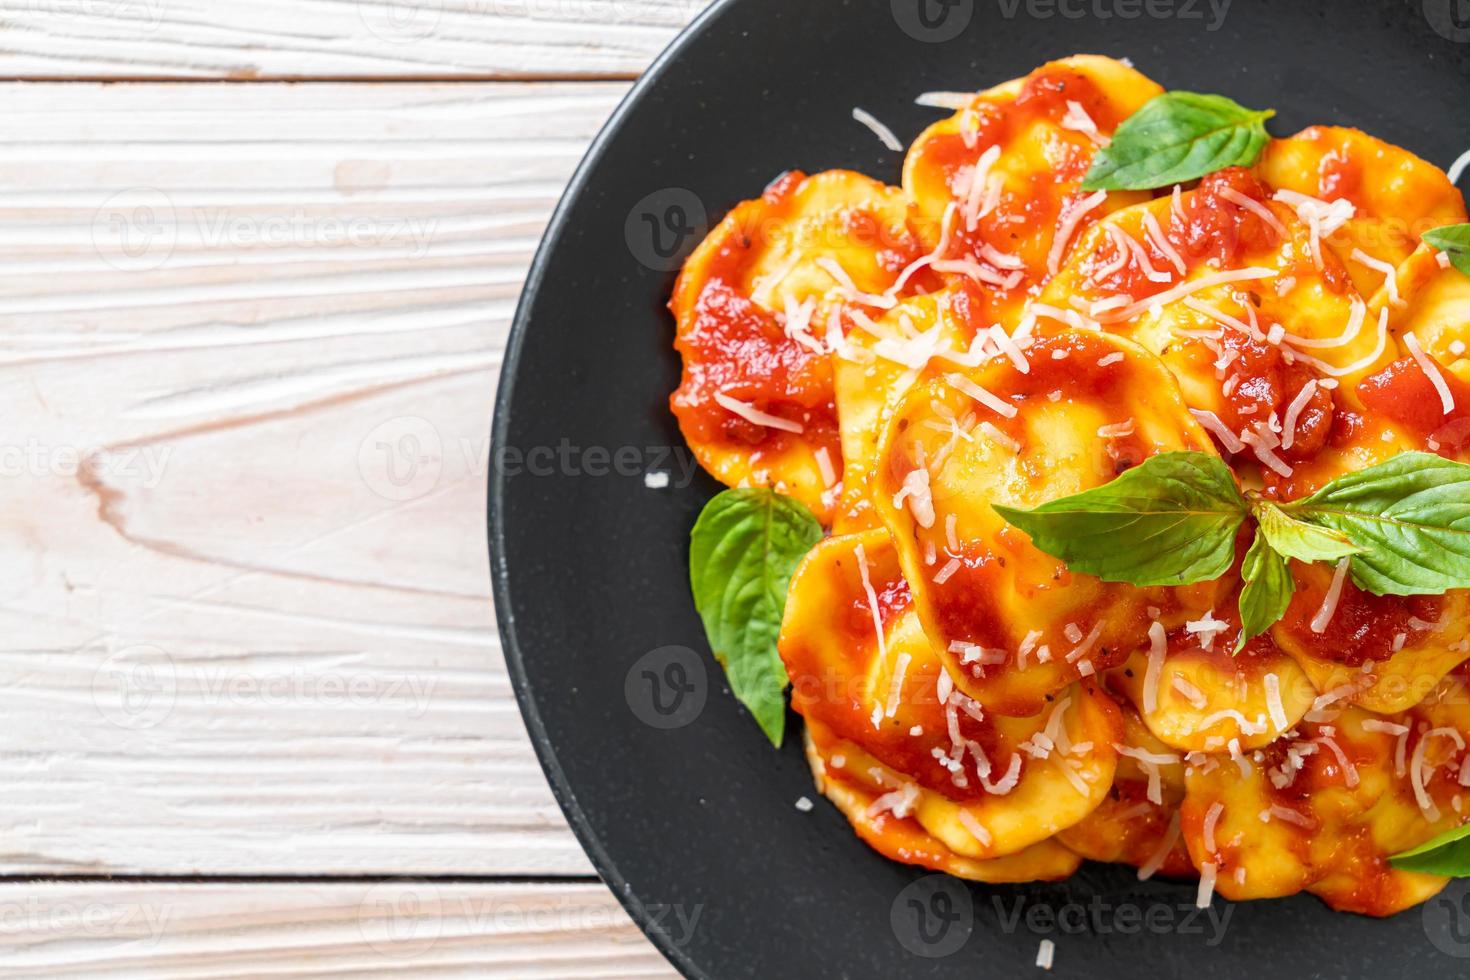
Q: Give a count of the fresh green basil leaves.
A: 8